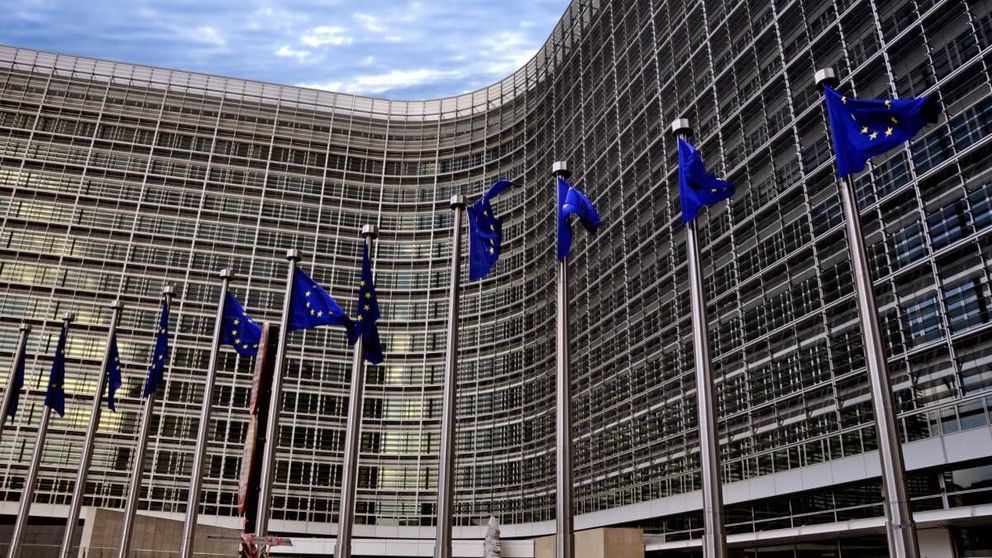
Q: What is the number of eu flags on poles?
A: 11